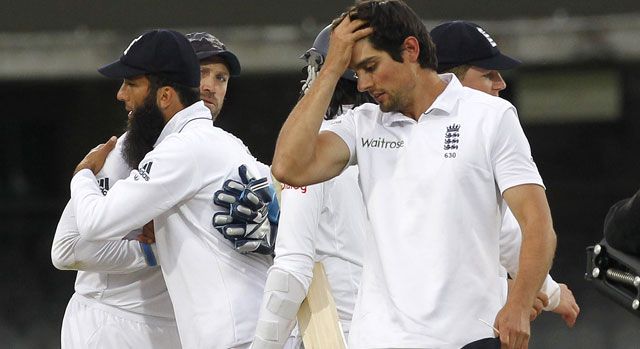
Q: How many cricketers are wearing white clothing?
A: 5